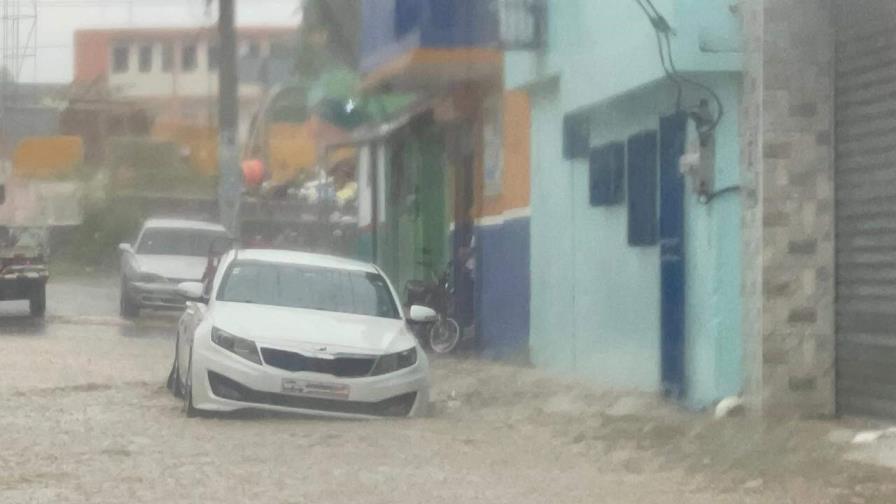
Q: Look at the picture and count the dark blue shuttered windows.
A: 3